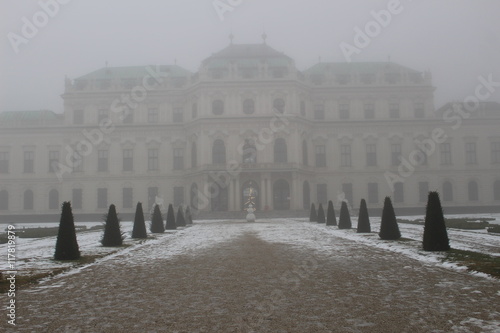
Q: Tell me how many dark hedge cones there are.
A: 14